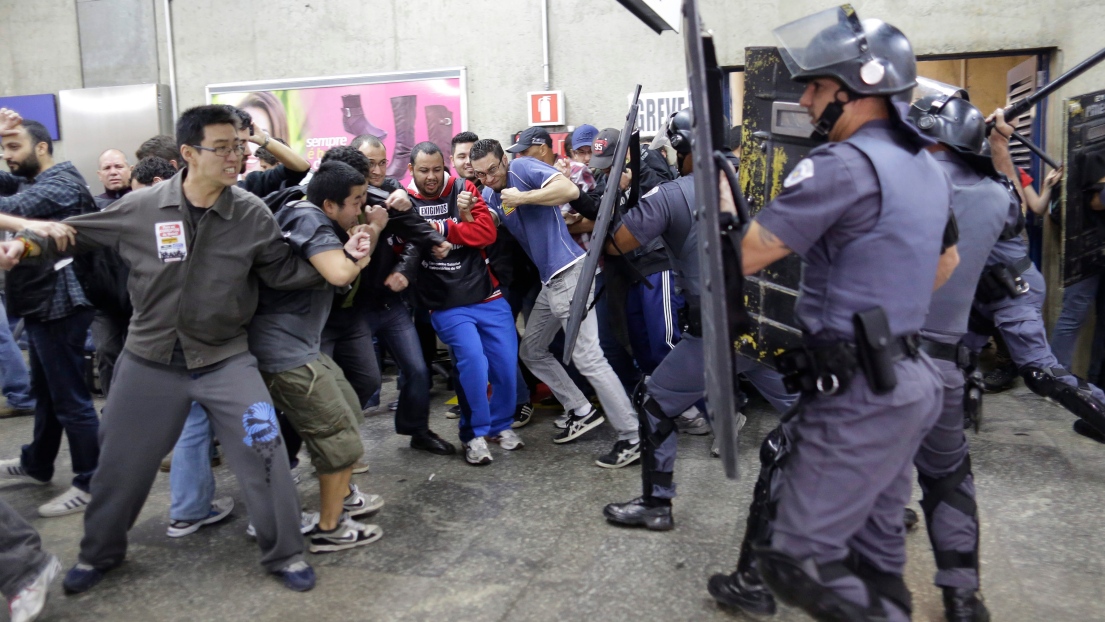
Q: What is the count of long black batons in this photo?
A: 2